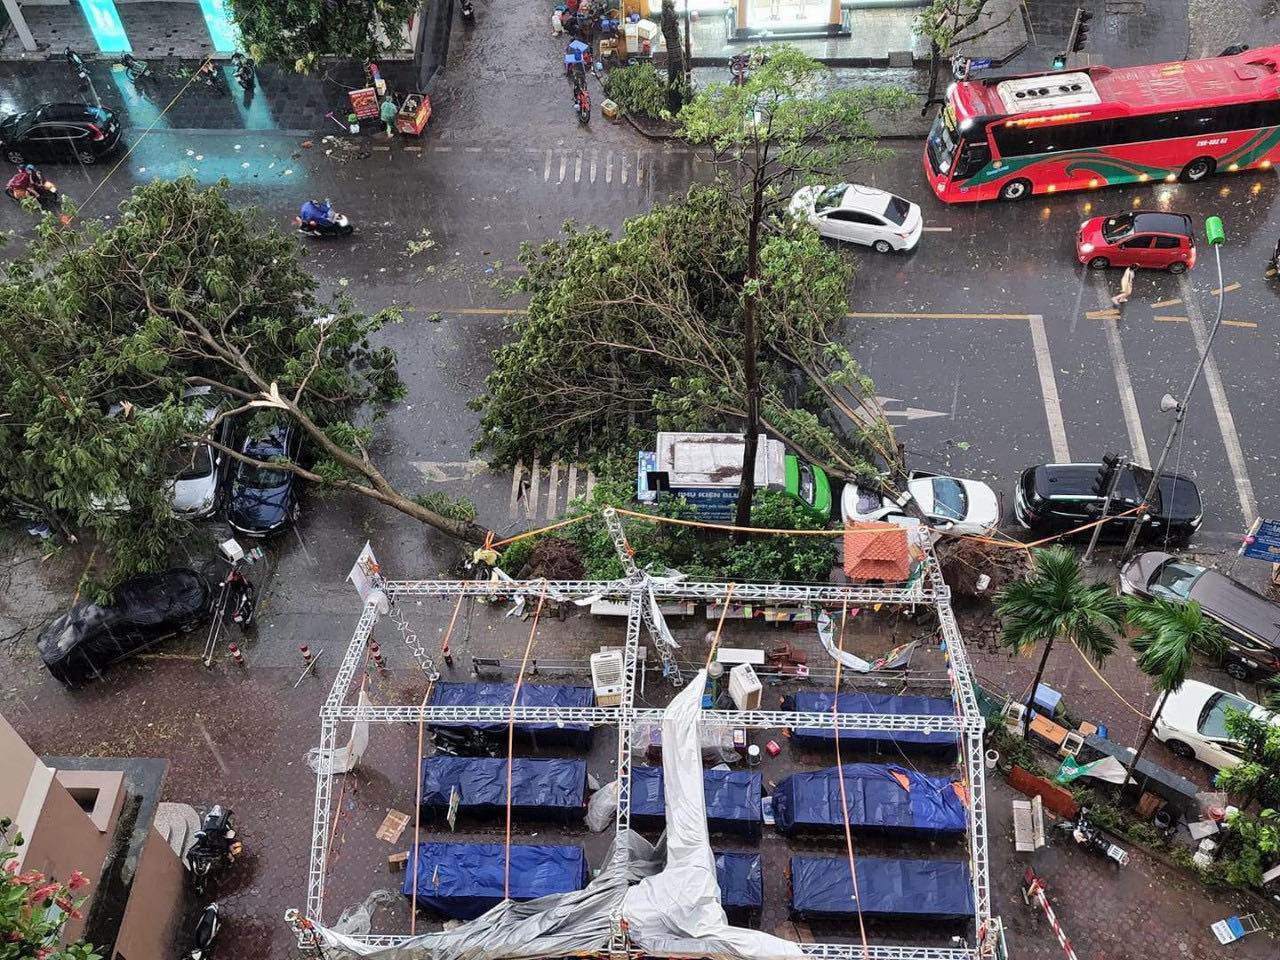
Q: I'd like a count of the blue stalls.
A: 8